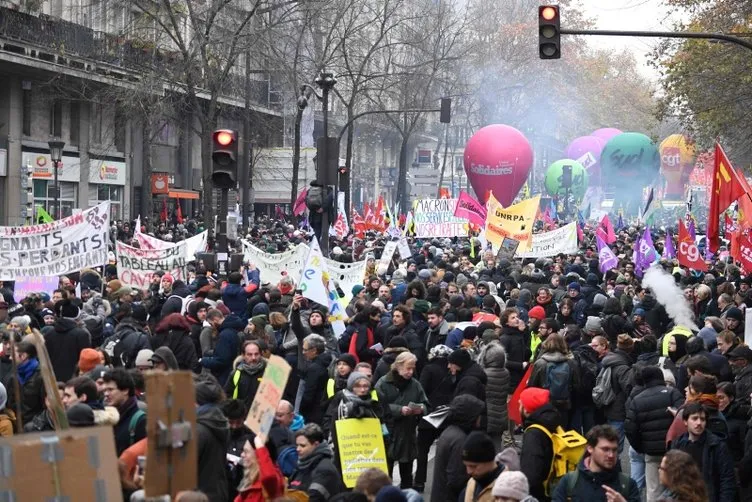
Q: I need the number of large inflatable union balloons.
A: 6